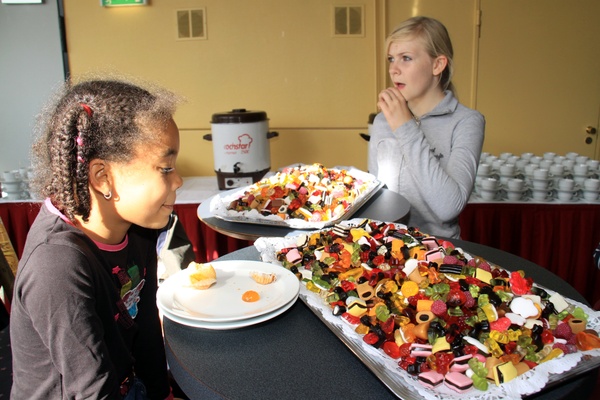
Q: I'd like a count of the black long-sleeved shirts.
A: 1